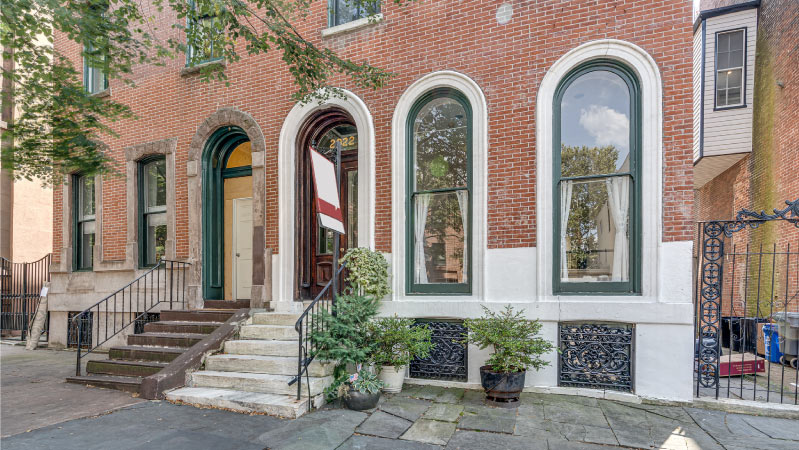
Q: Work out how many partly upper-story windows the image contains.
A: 3